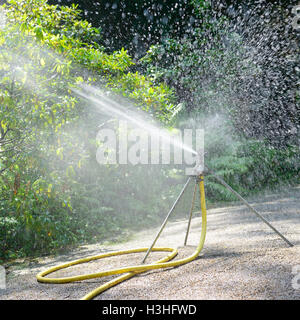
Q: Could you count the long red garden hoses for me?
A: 0